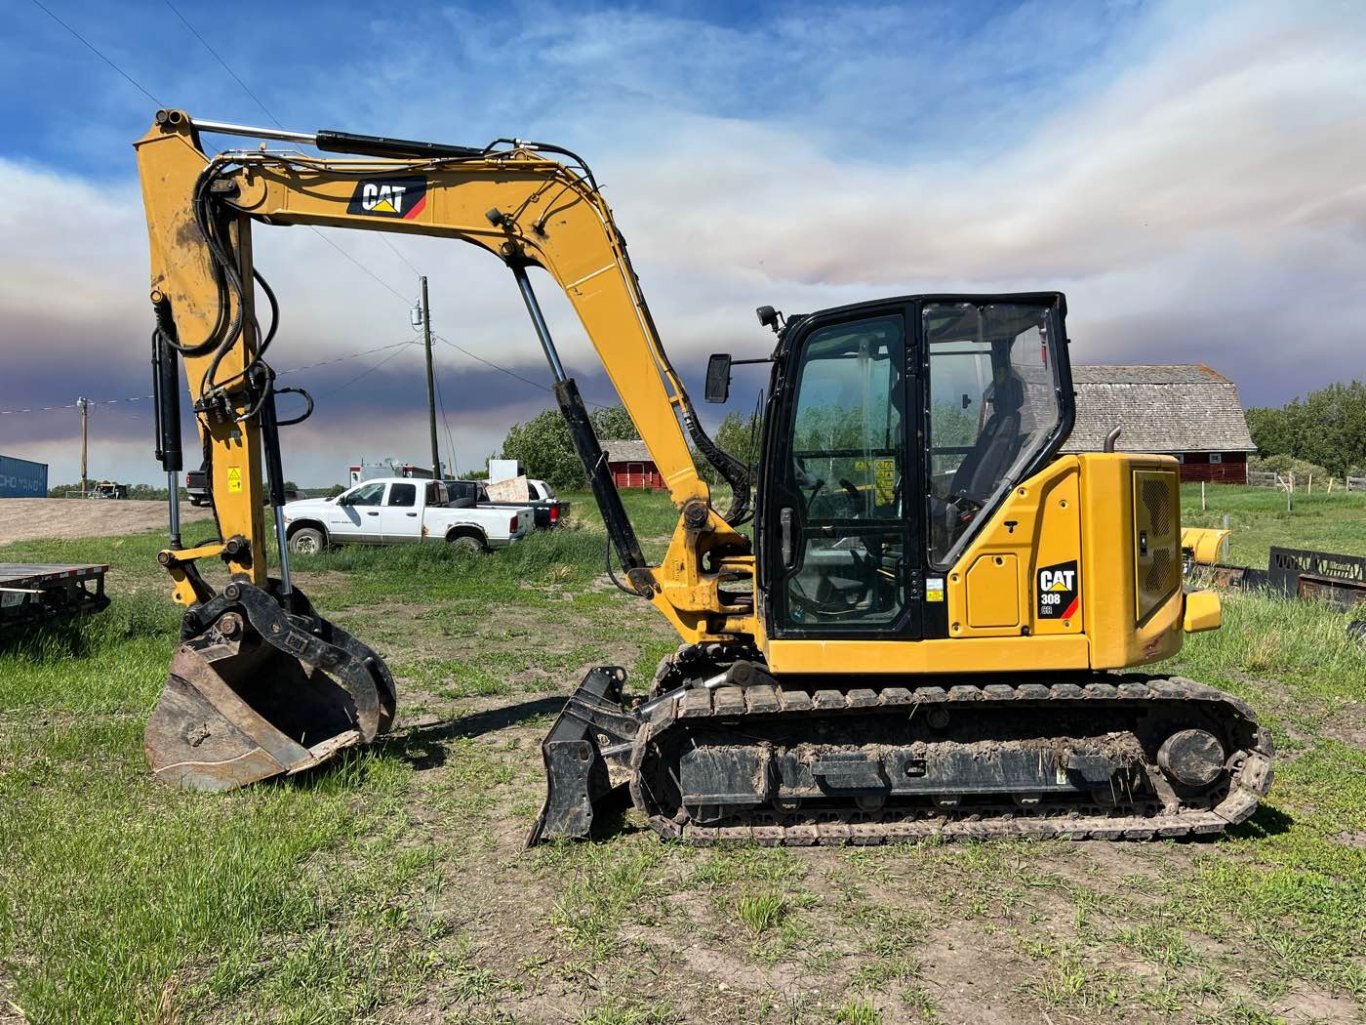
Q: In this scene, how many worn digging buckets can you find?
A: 1